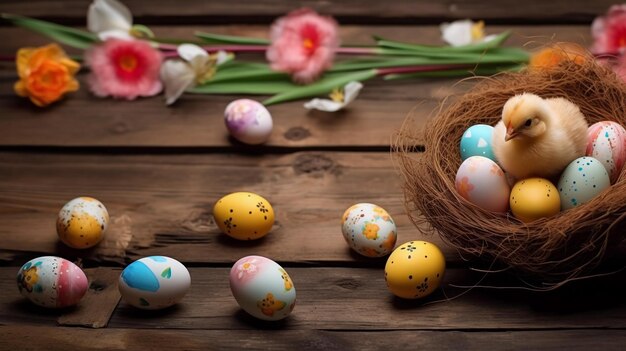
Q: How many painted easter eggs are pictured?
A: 13